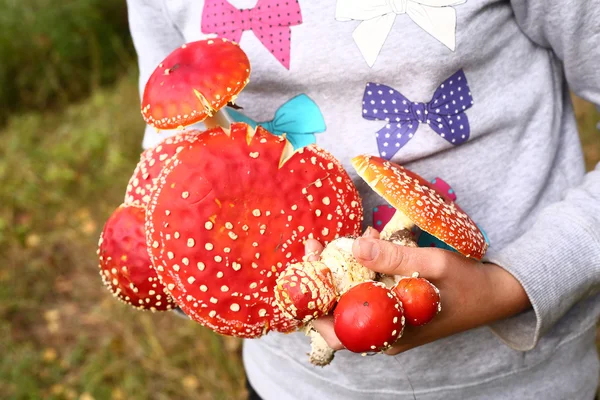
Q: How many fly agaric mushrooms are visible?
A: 8